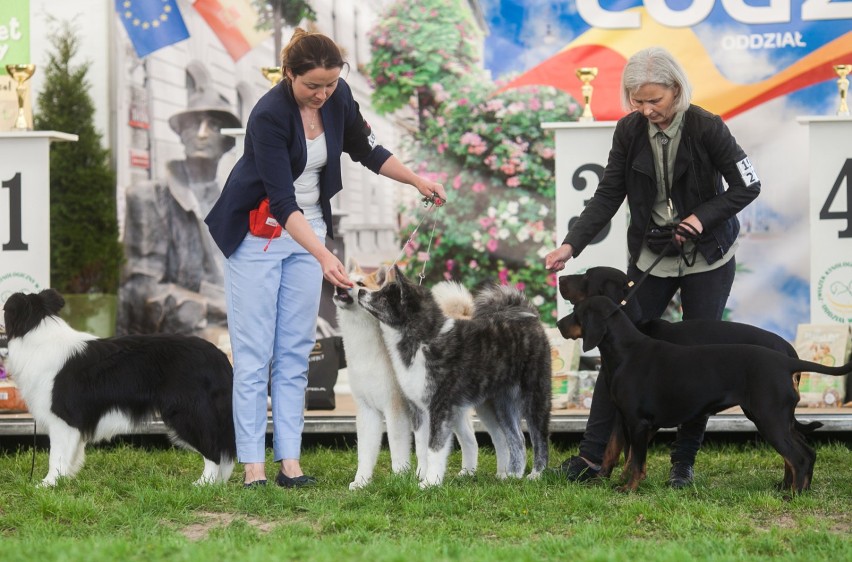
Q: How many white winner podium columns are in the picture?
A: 4